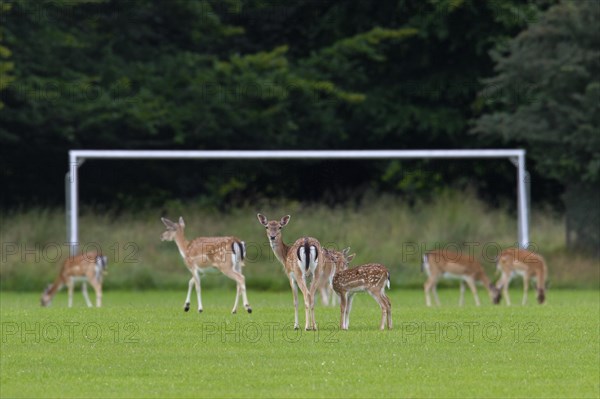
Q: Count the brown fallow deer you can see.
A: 7